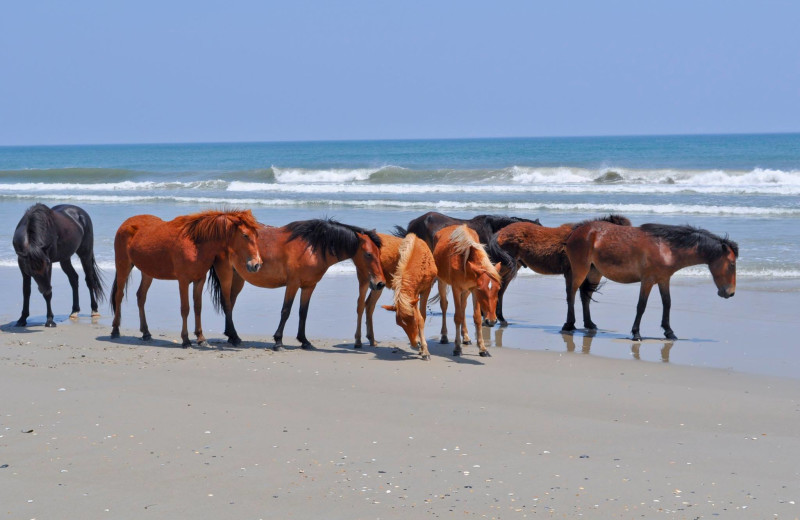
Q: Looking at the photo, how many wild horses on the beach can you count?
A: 8